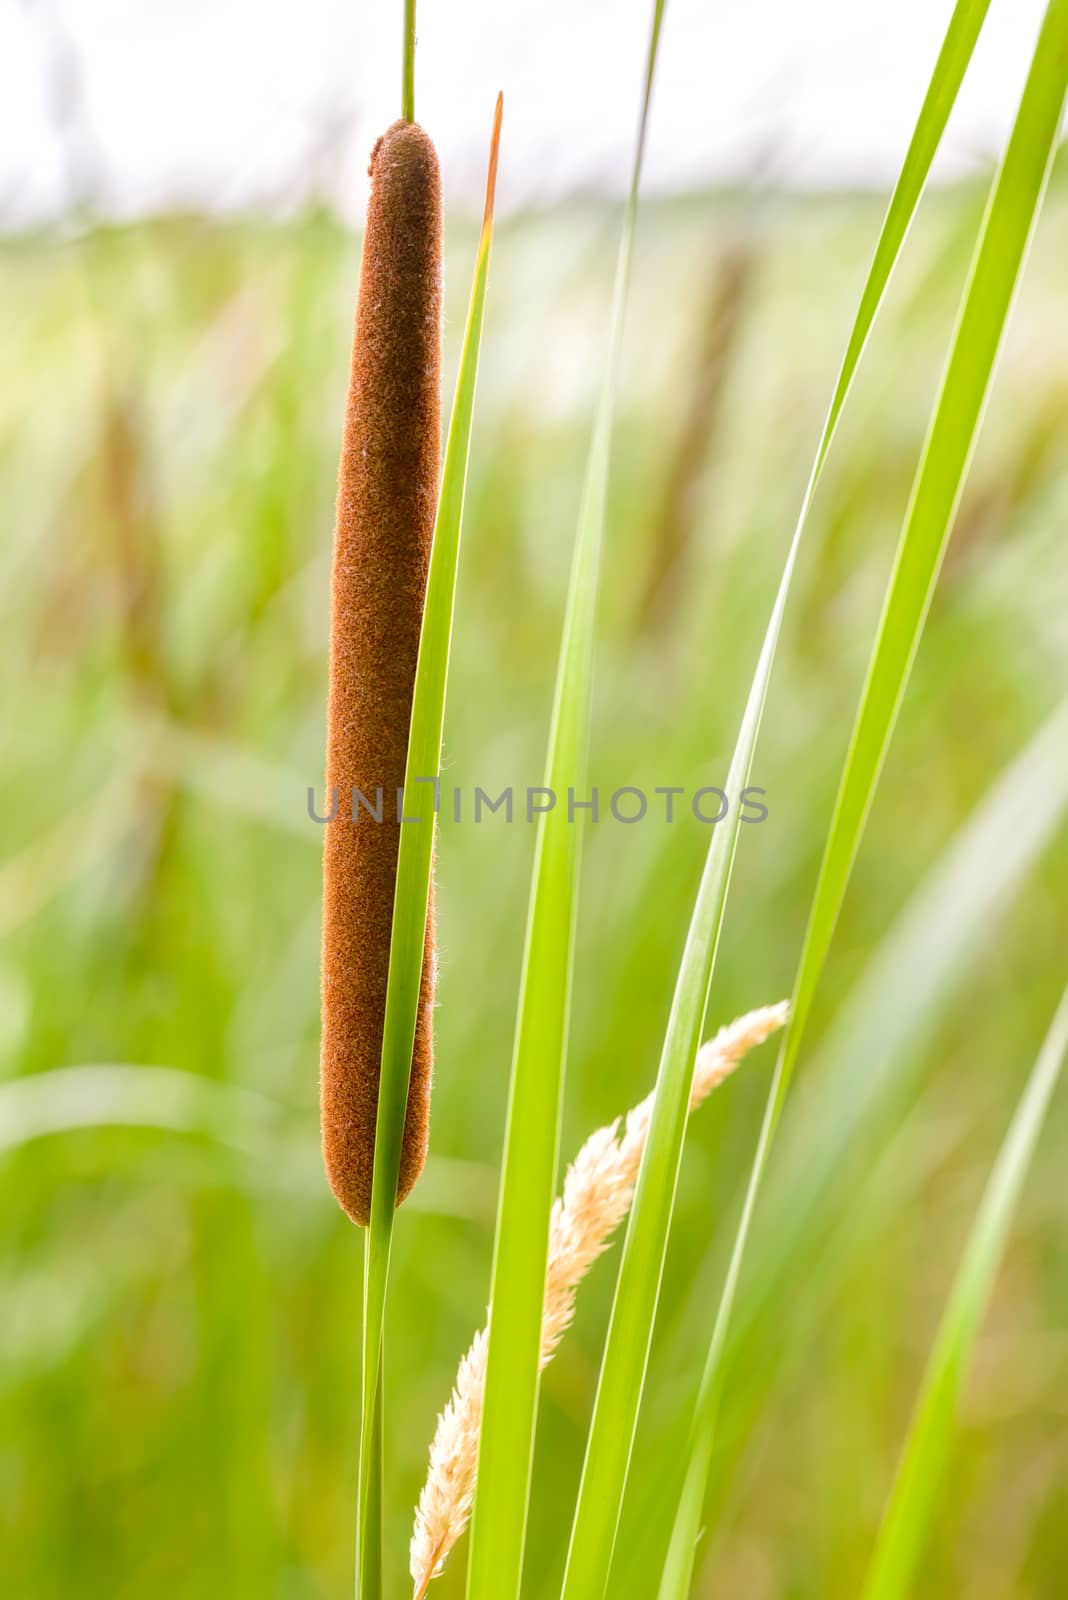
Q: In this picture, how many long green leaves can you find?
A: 5